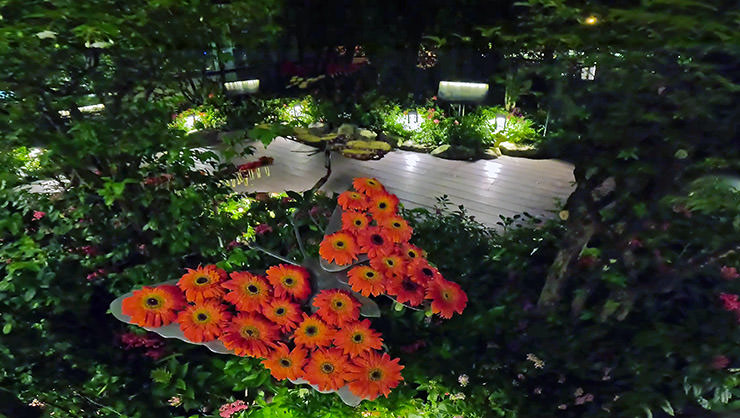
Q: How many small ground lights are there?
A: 4